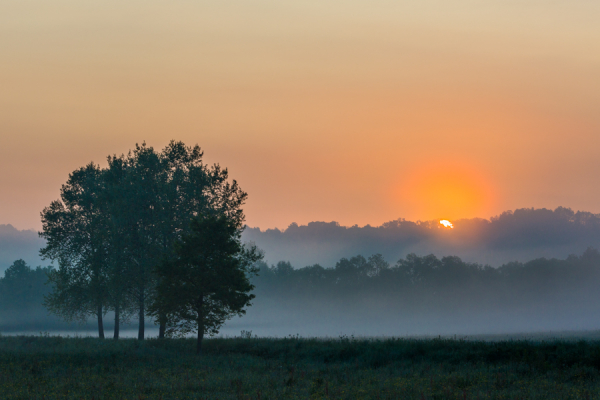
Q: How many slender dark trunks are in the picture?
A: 5